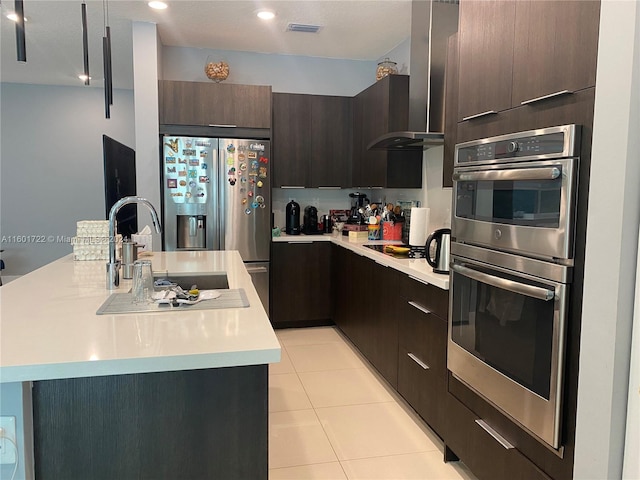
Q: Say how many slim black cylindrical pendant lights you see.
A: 4